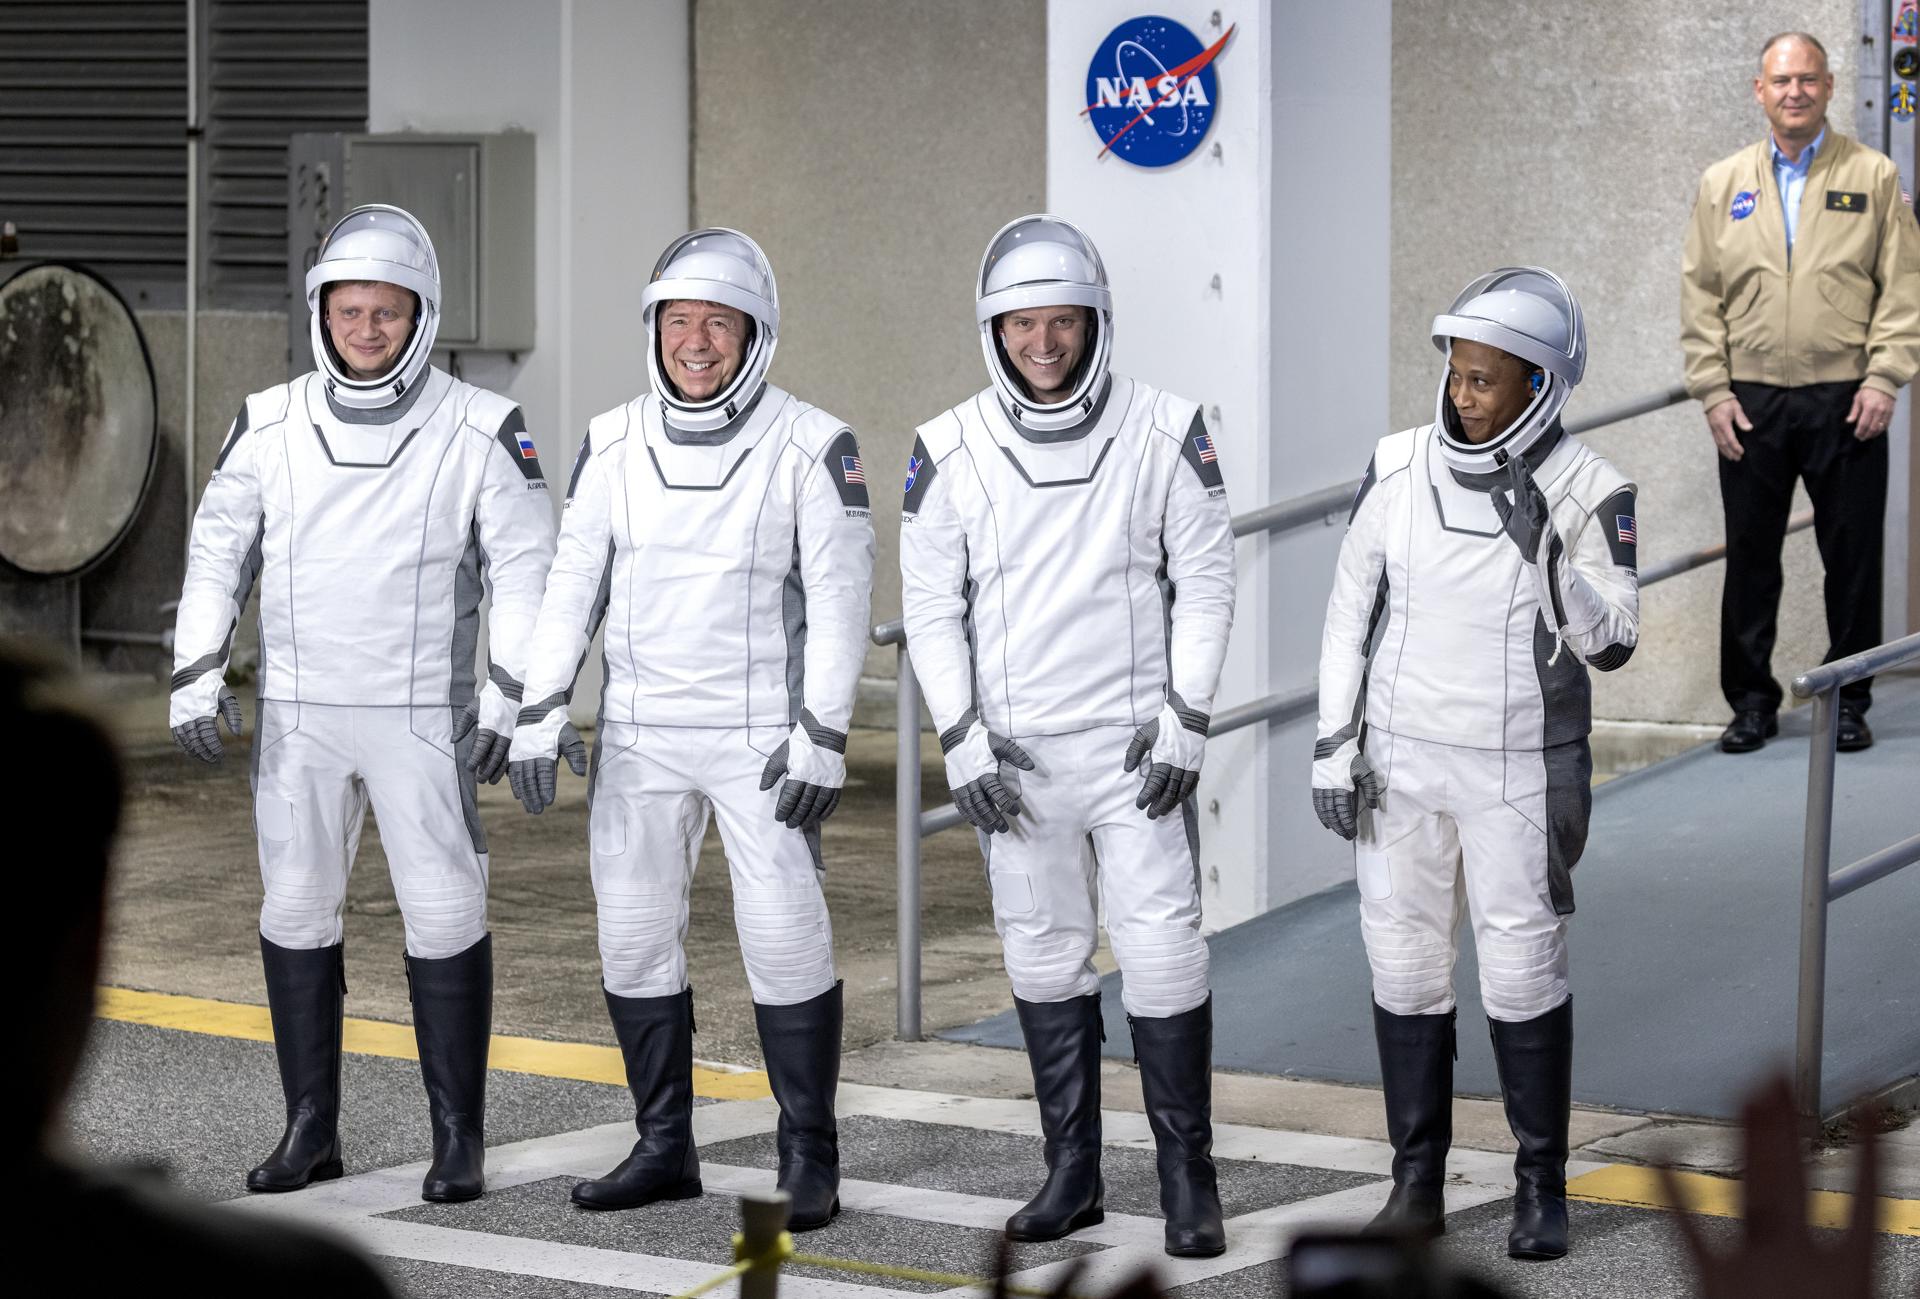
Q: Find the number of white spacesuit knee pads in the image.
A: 8